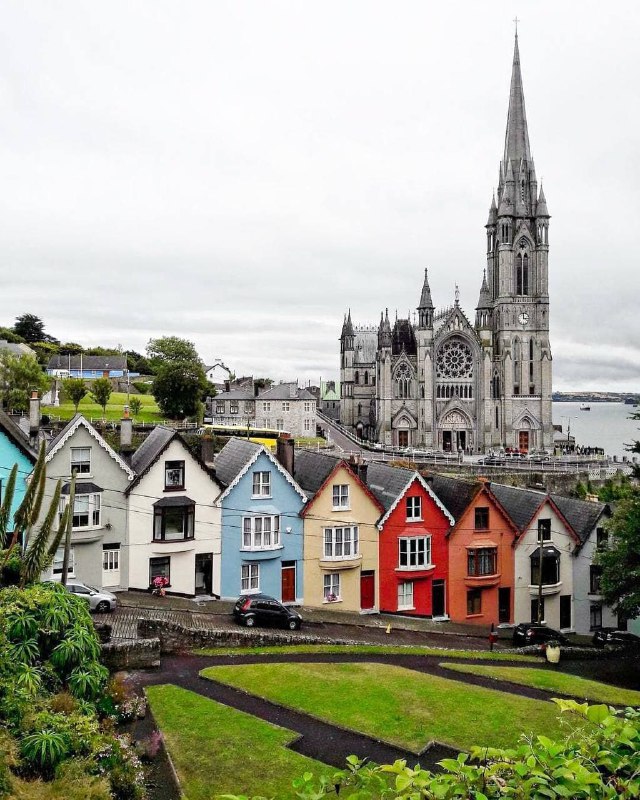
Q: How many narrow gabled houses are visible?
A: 9